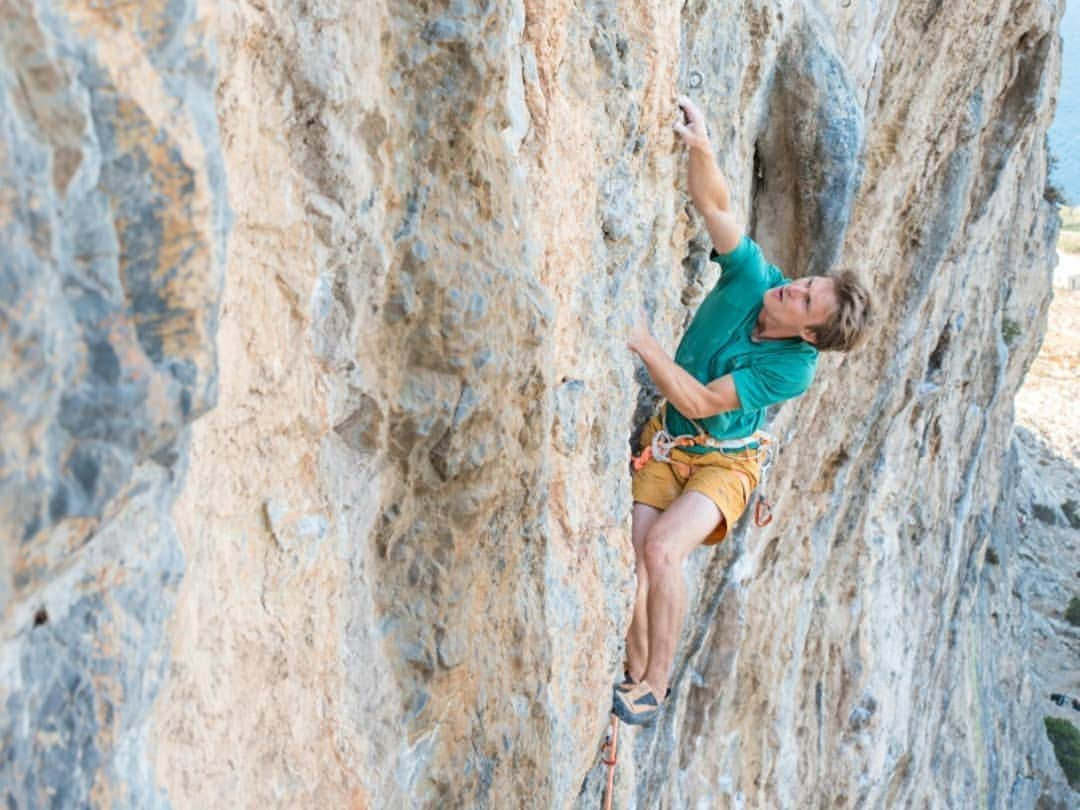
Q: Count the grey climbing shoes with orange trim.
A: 2